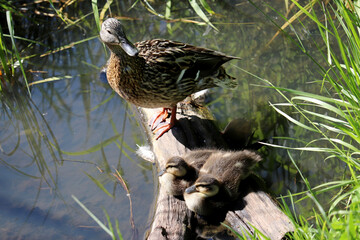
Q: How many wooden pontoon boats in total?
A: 0